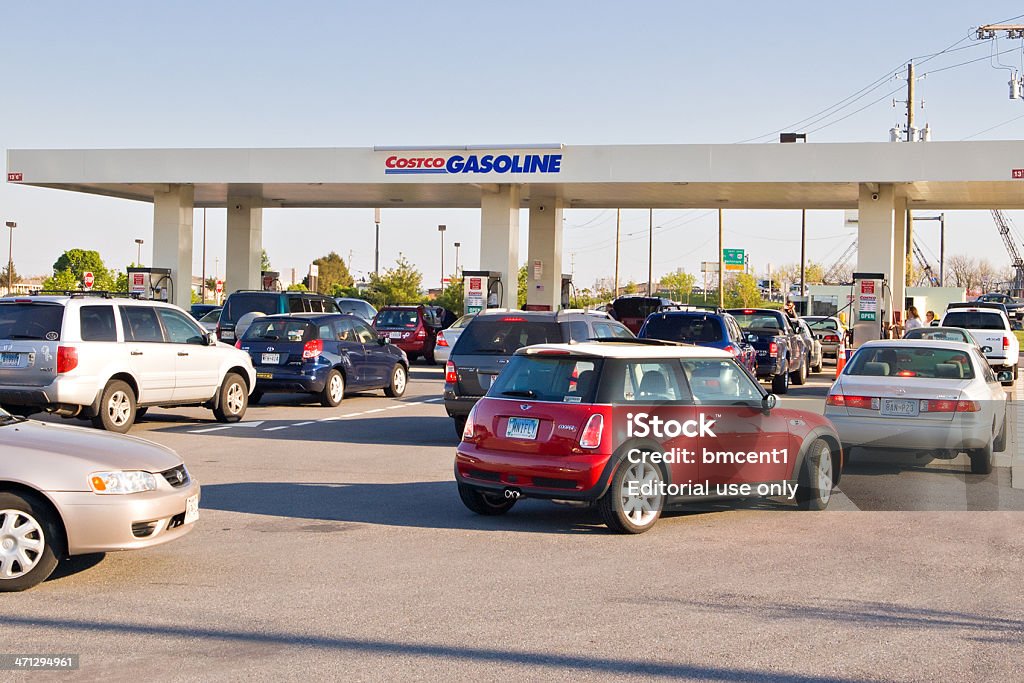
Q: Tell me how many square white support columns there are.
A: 6